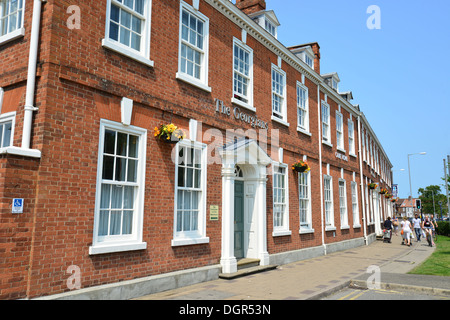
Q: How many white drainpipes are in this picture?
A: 3